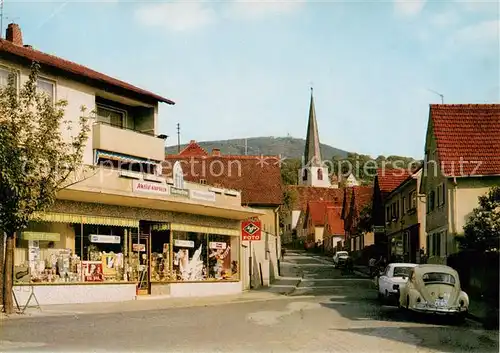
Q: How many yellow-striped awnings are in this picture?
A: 2